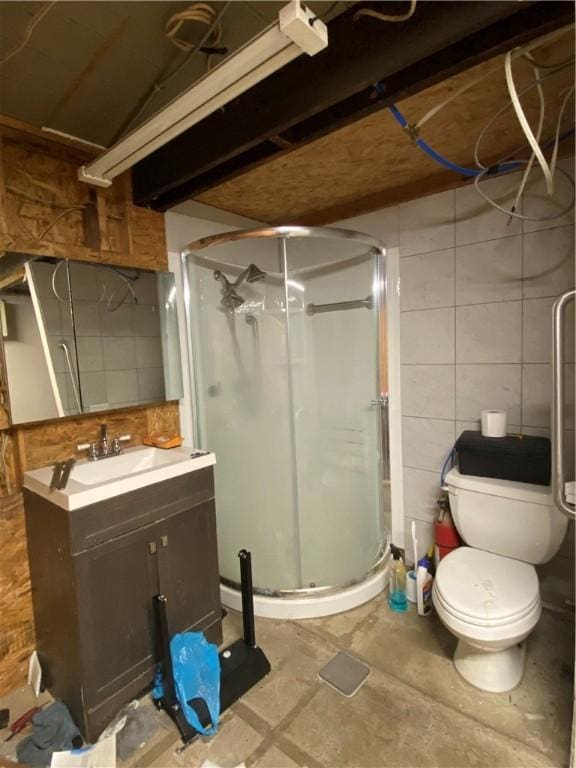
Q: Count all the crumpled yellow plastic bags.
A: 0